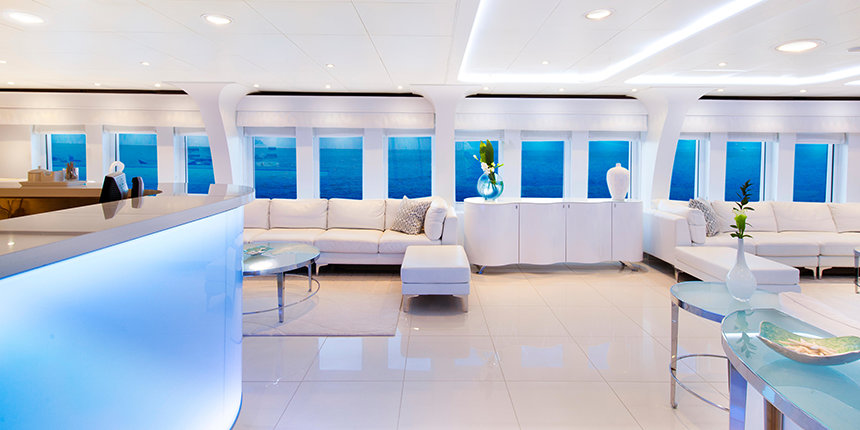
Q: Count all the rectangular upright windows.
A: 12